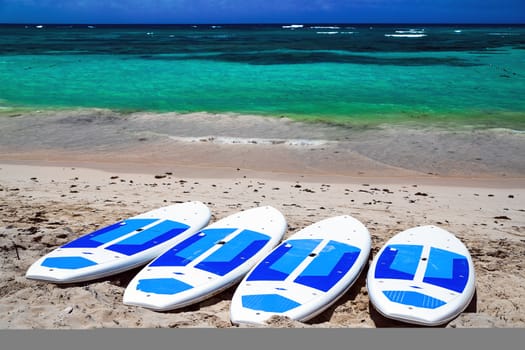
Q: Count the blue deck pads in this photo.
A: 12